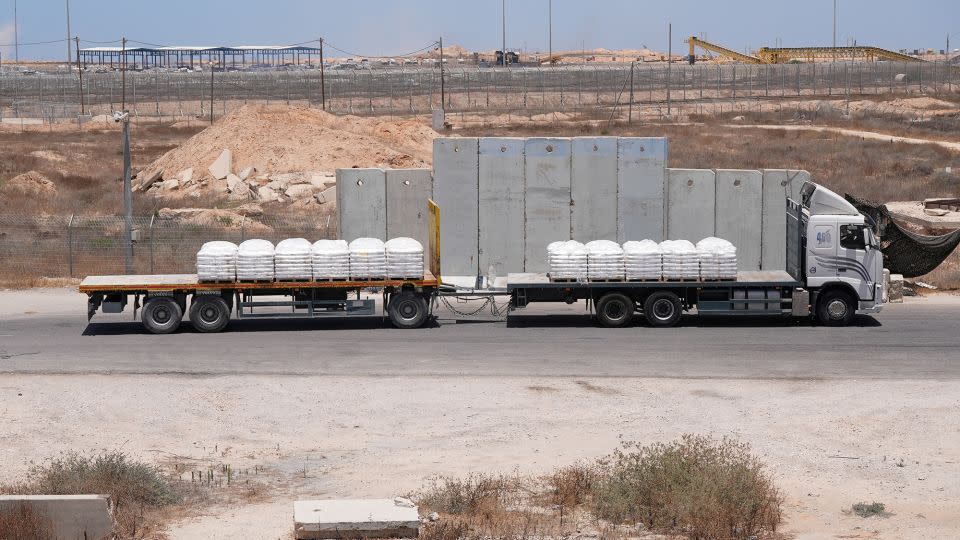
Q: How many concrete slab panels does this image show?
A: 10